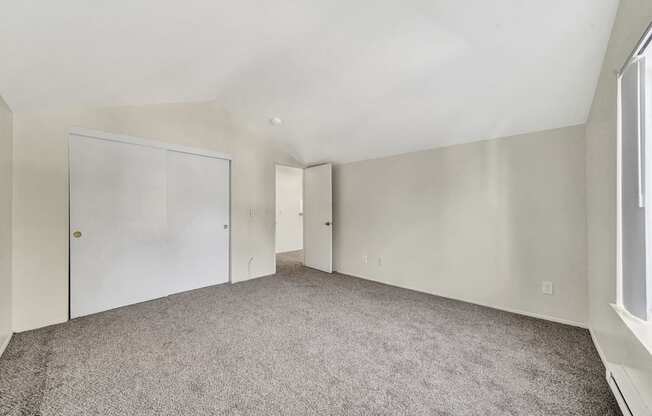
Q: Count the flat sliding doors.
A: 2